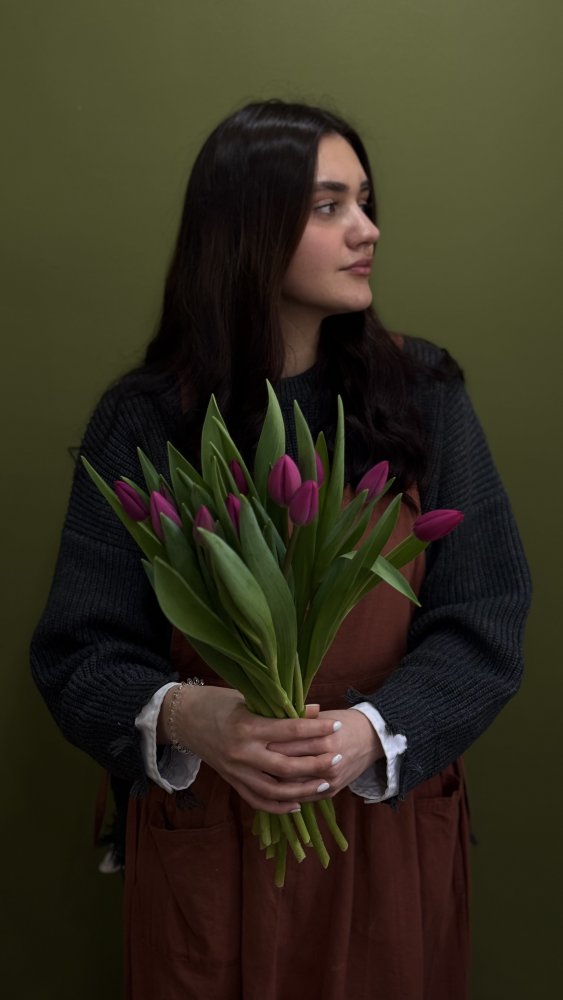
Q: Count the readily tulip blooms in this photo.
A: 10